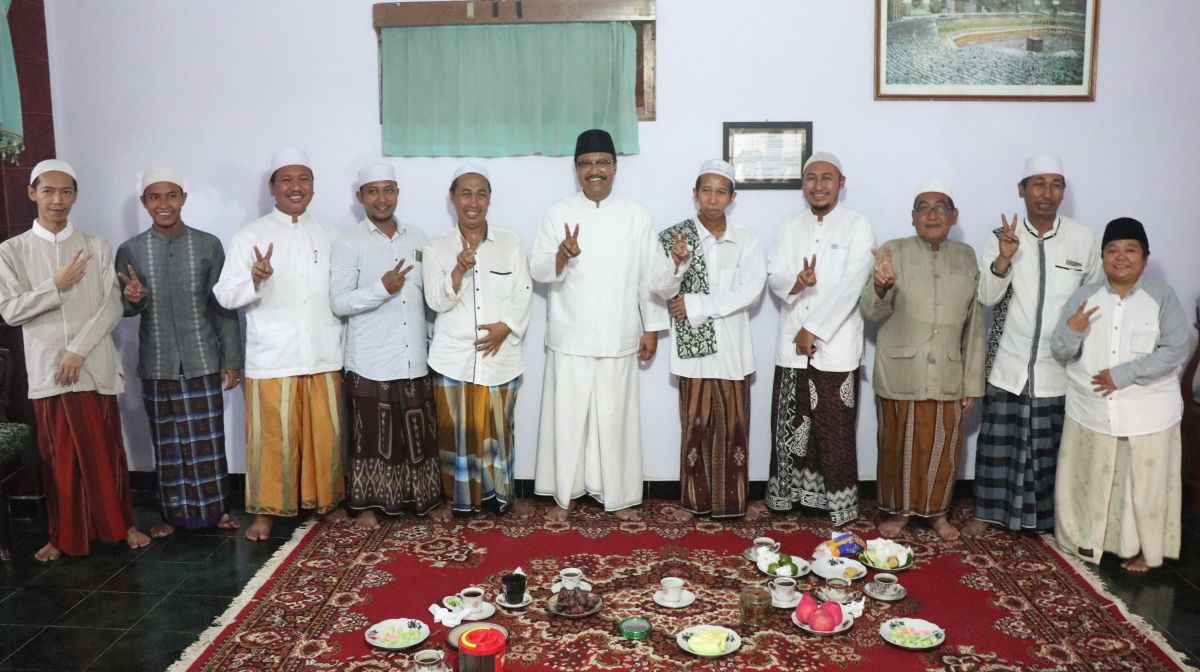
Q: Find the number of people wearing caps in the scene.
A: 11